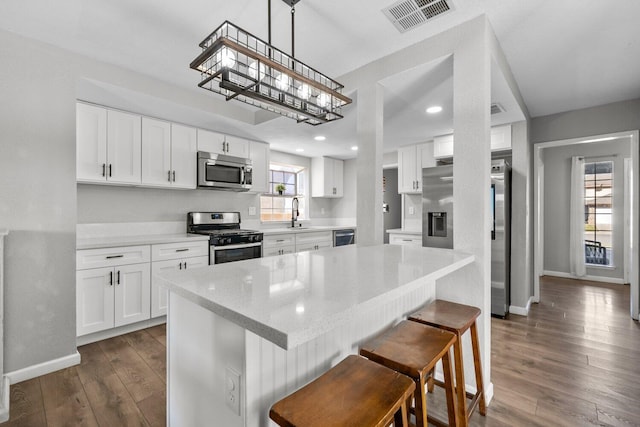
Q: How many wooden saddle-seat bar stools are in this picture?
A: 3